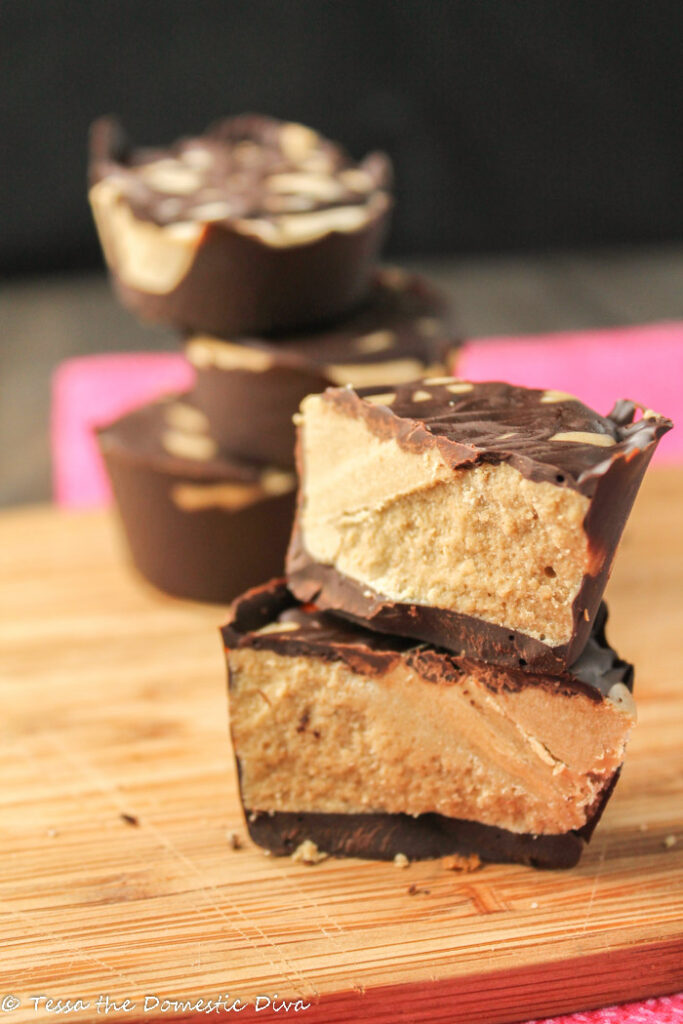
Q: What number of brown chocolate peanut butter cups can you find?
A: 5